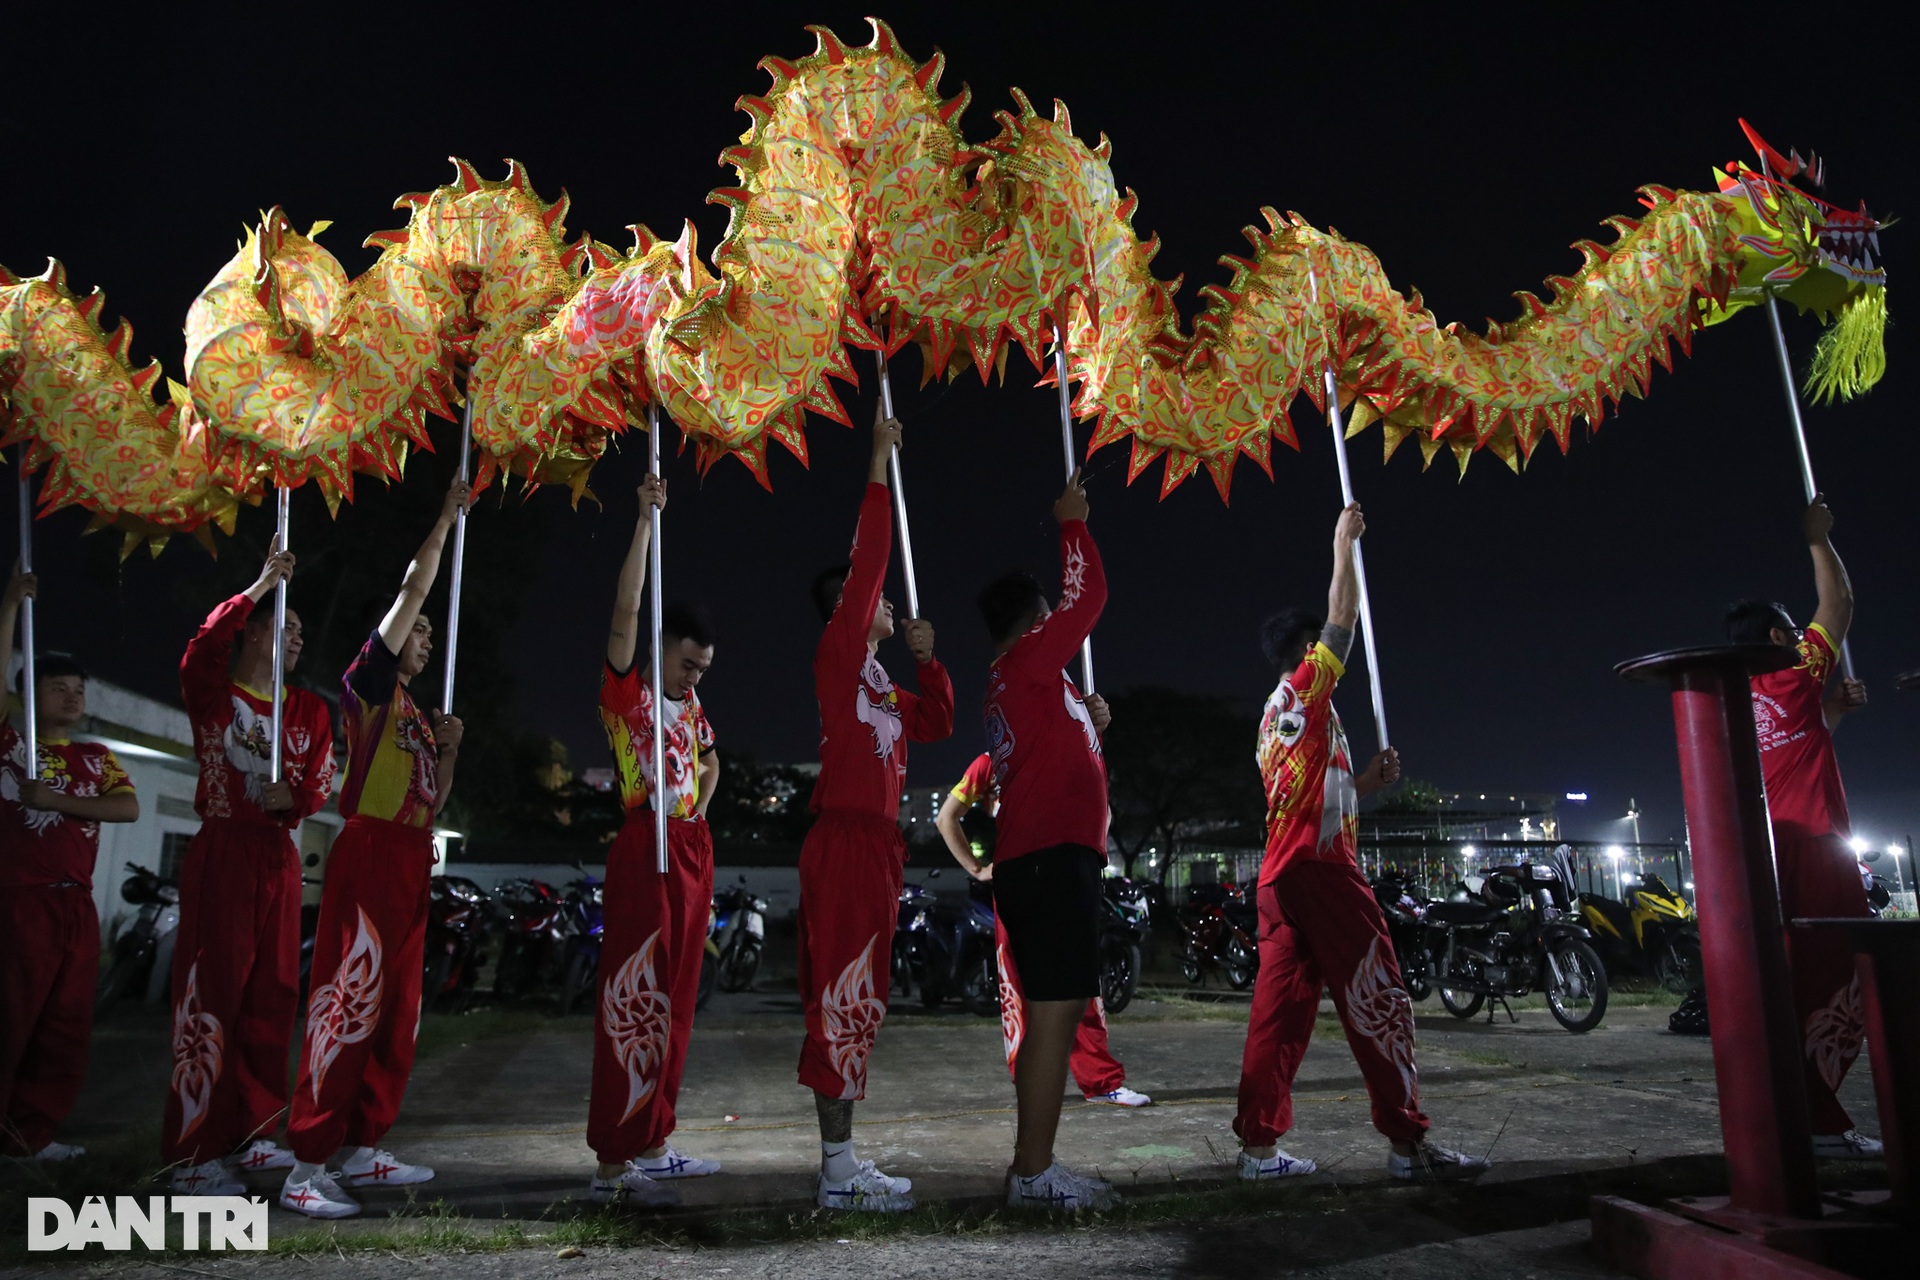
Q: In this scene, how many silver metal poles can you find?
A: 8